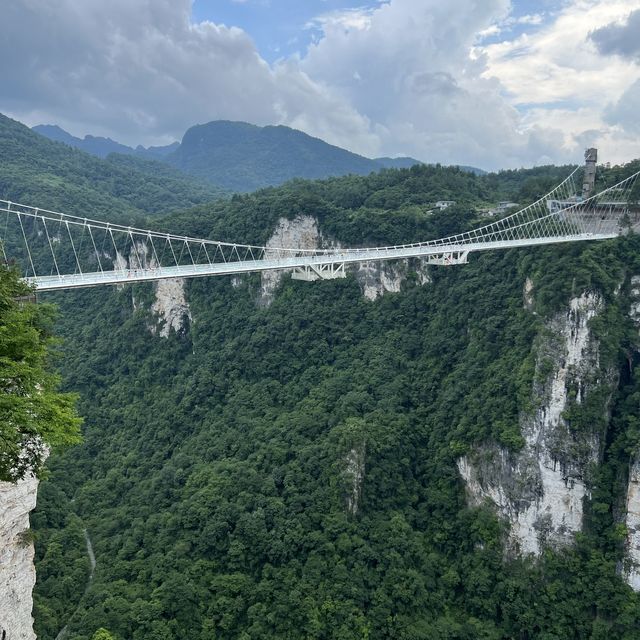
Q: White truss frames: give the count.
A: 2